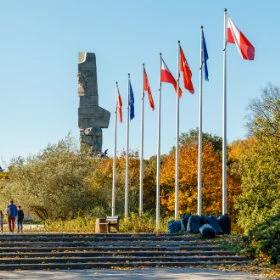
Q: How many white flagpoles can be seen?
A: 7